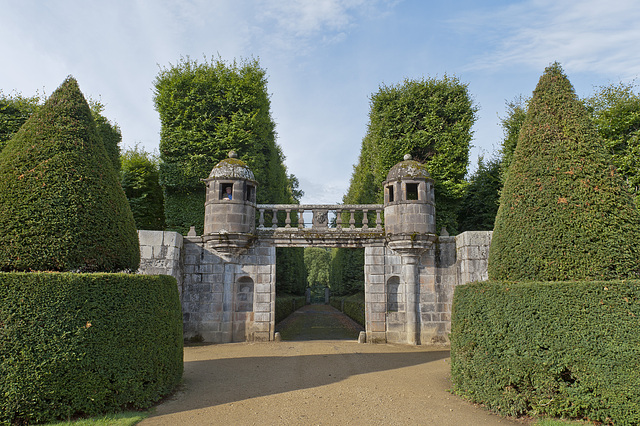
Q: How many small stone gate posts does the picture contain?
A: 2